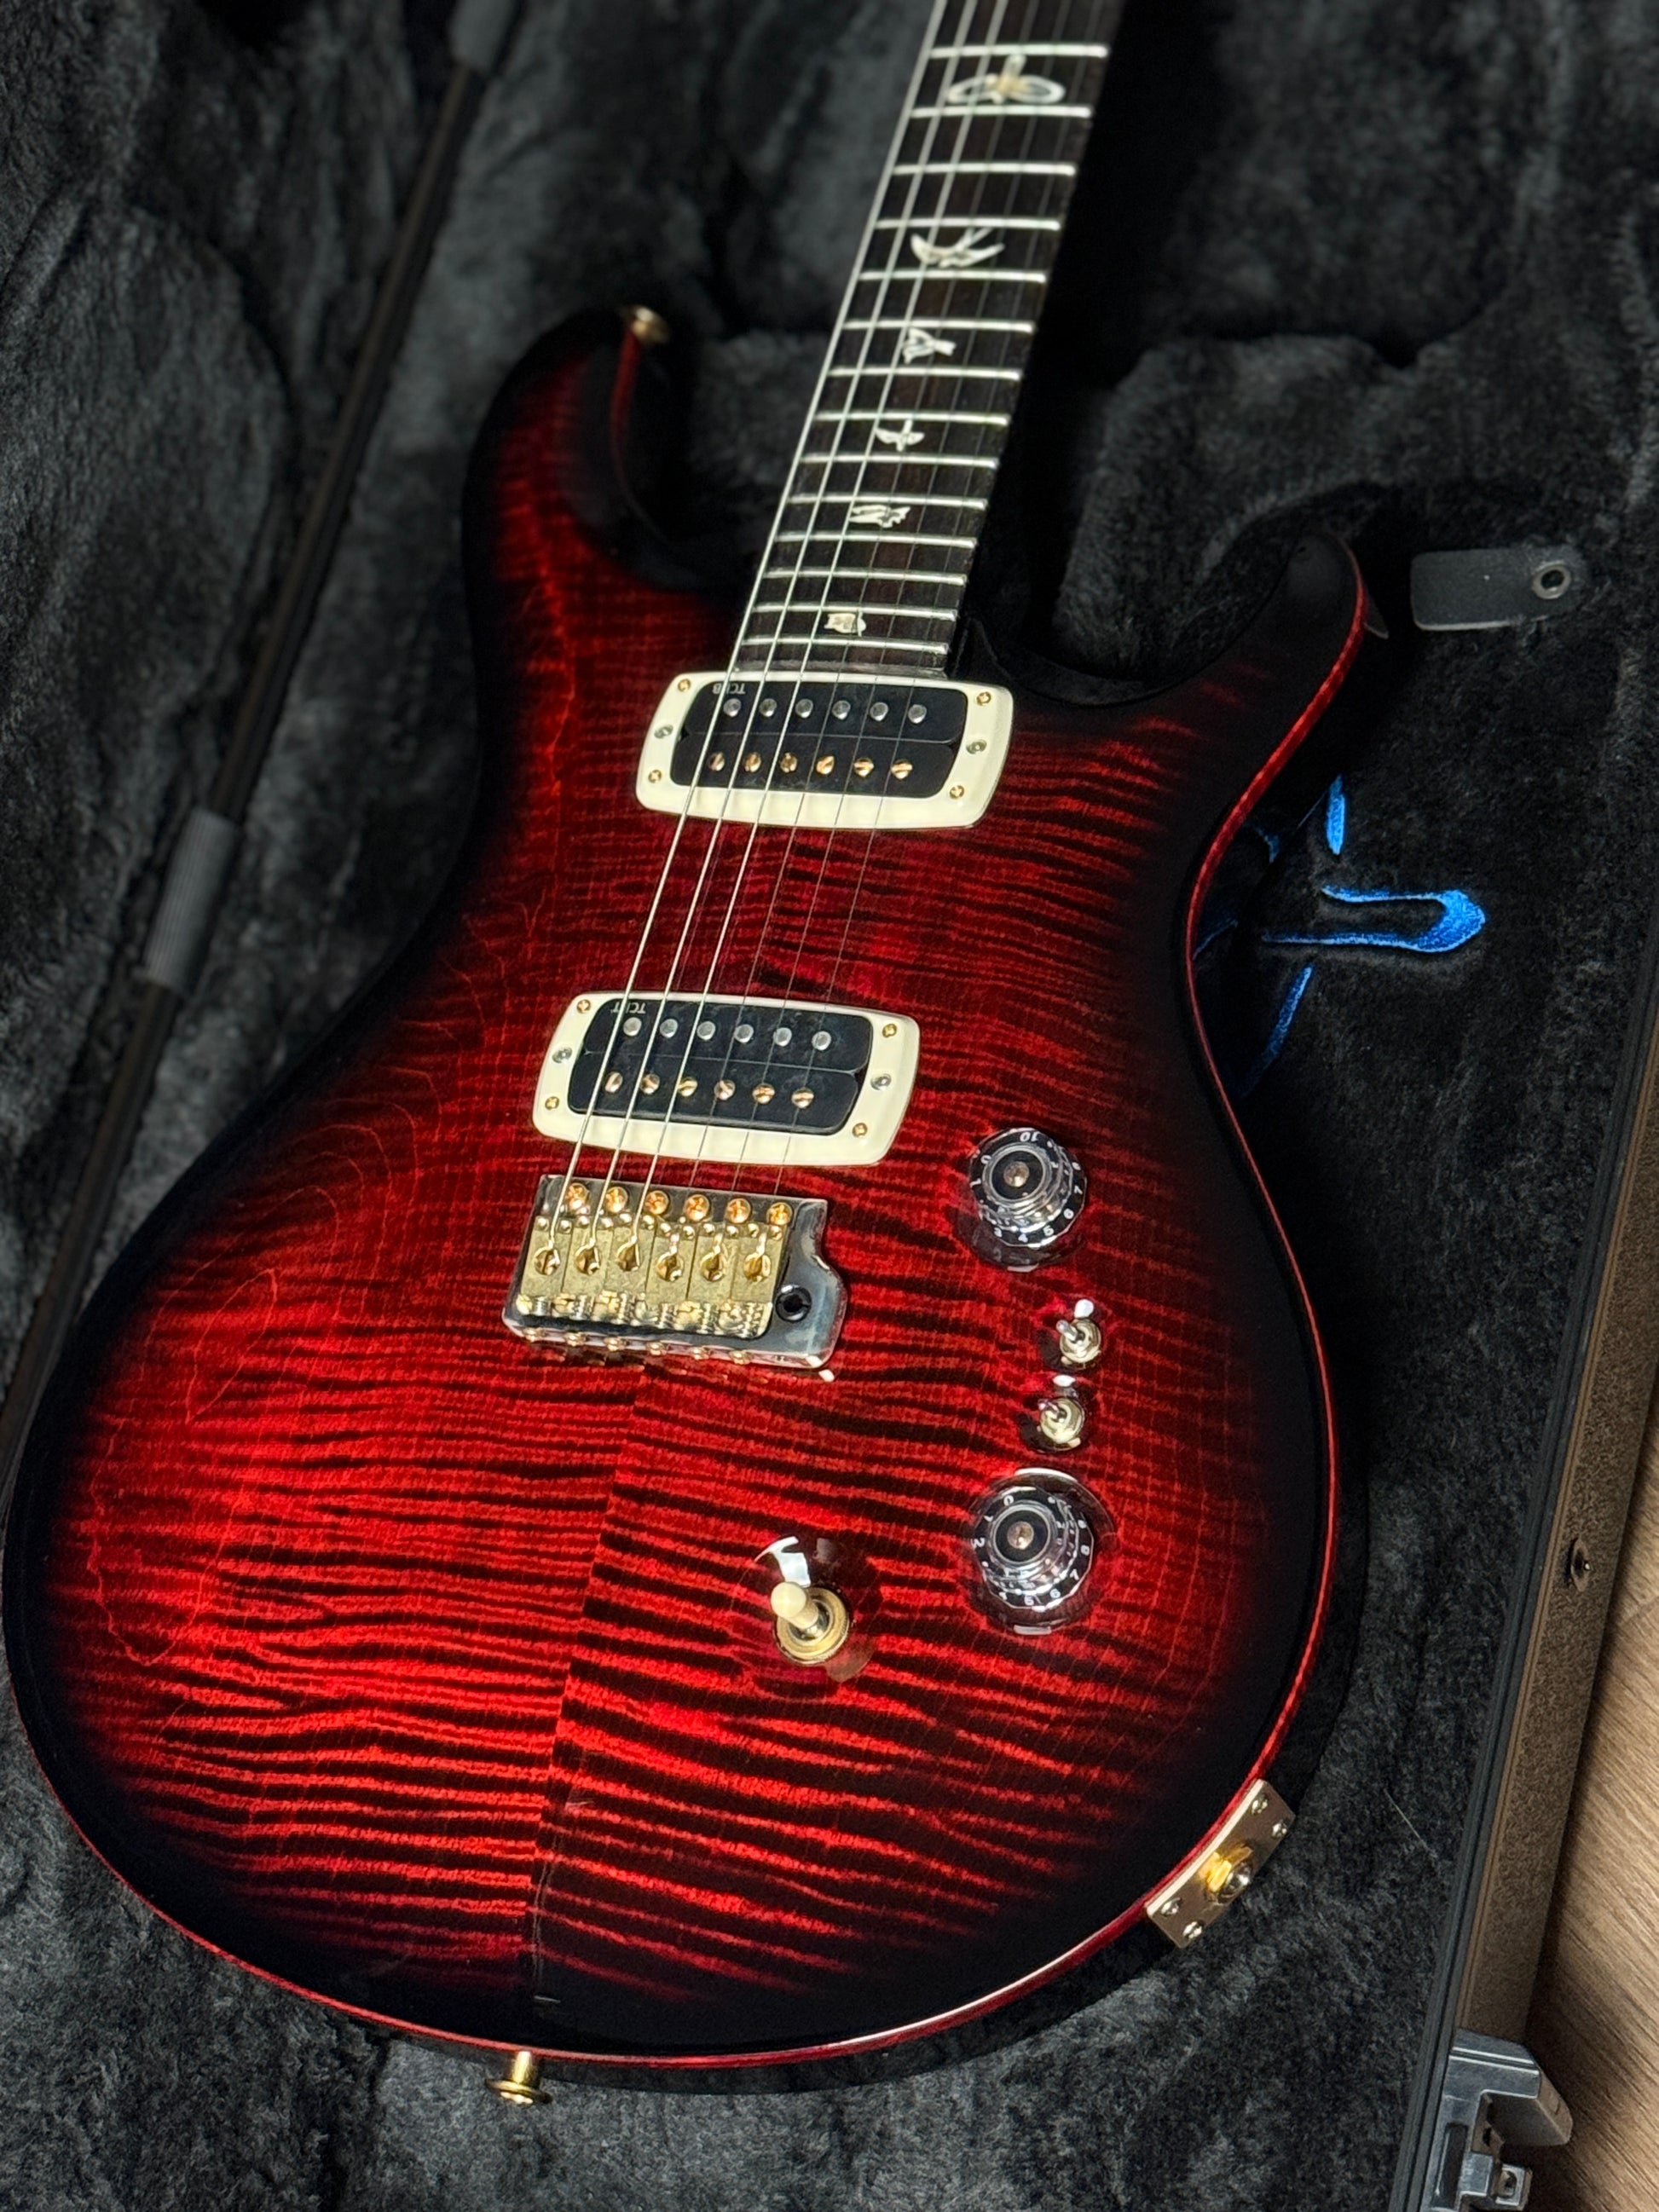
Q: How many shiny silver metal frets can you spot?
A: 14